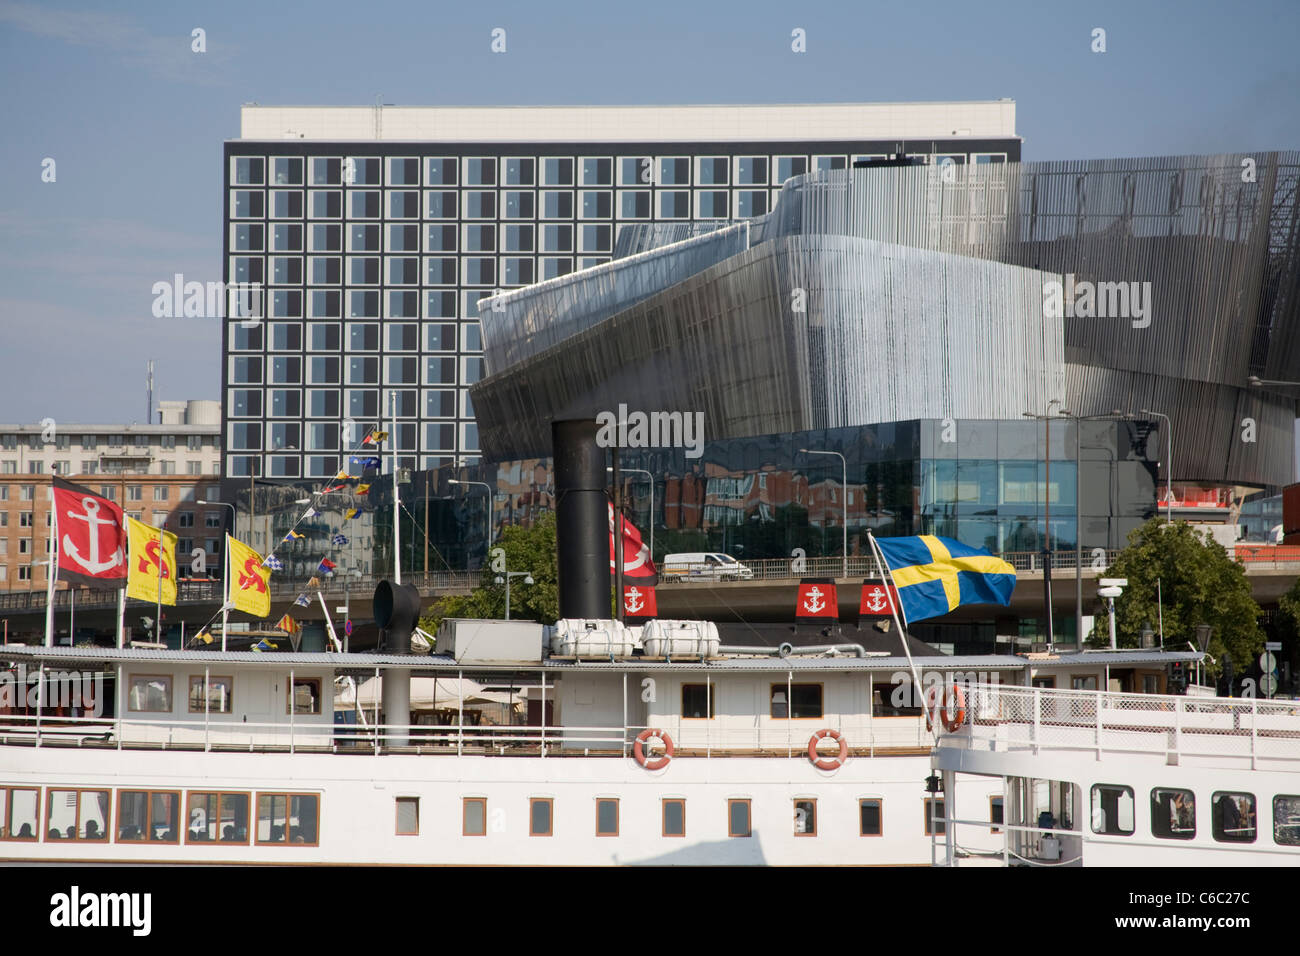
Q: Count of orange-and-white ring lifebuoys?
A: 4